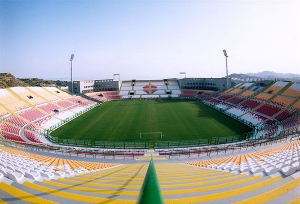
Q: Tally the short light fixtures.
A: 2